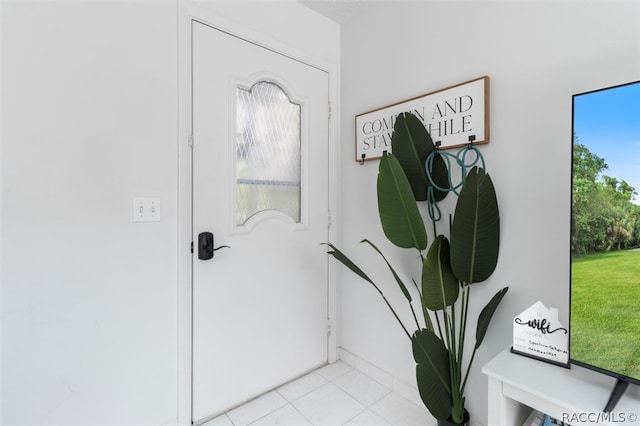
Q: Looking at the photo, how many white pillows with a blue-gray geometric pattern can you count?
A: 0